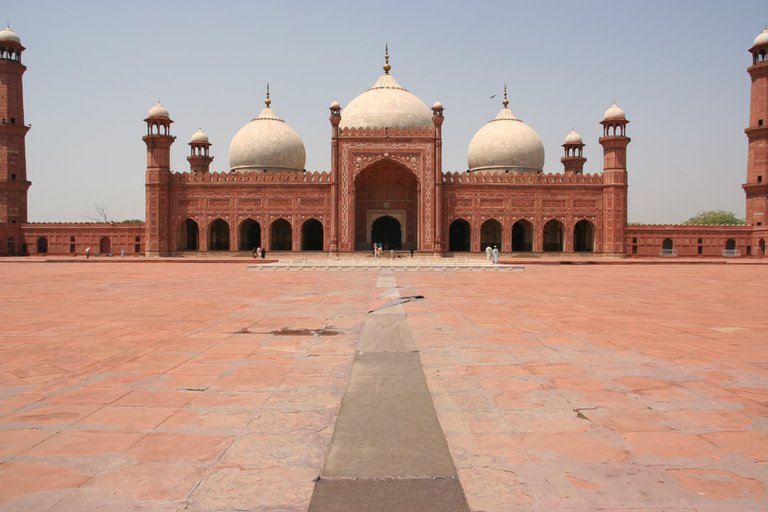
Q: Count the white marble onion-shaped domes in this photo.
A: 3